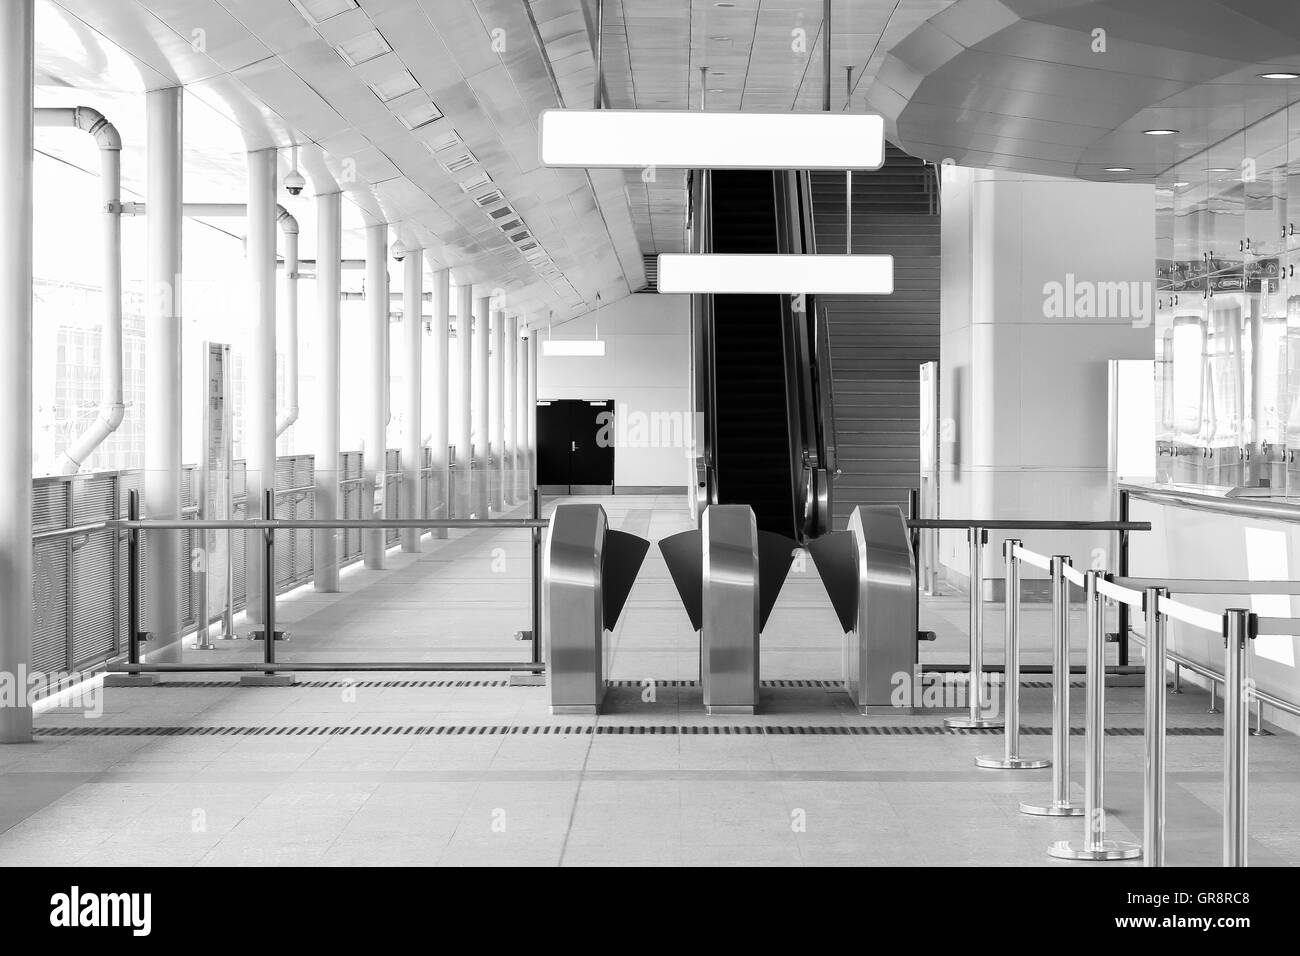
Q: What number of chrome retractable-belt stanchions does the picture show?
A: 6